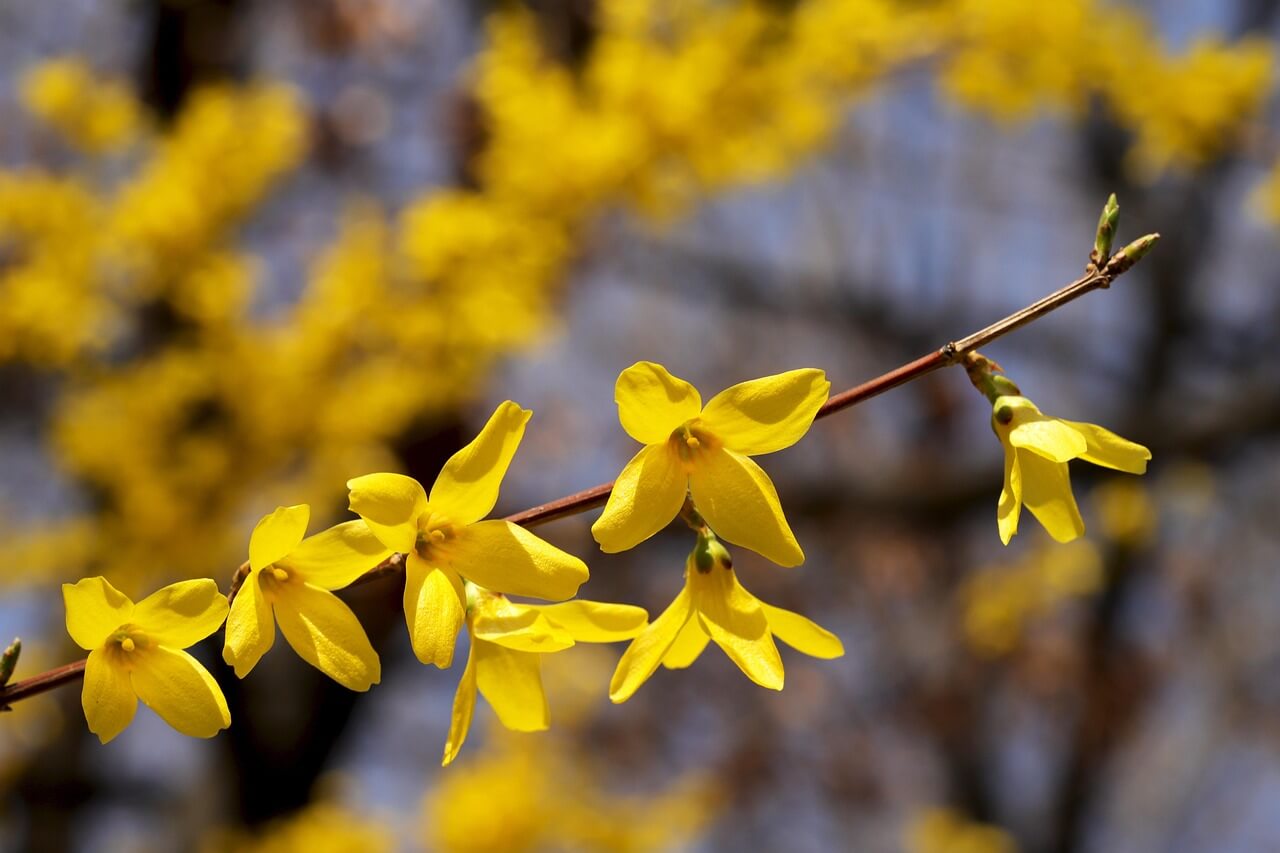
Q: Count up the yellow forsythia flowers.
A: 7